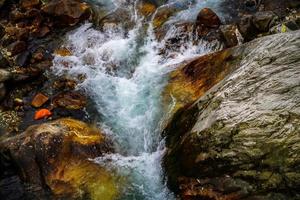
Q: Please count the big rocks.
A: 2